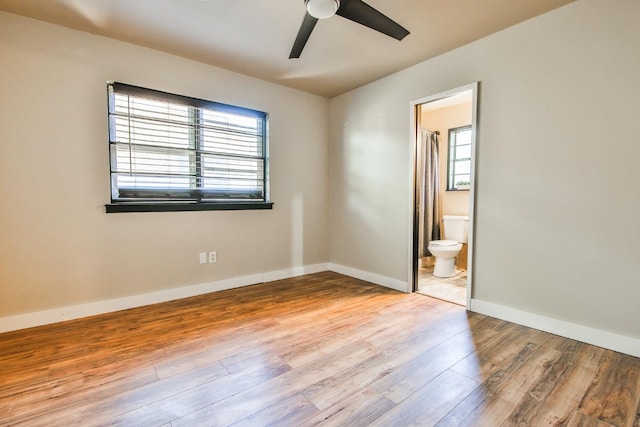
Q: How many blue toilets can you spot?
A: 0